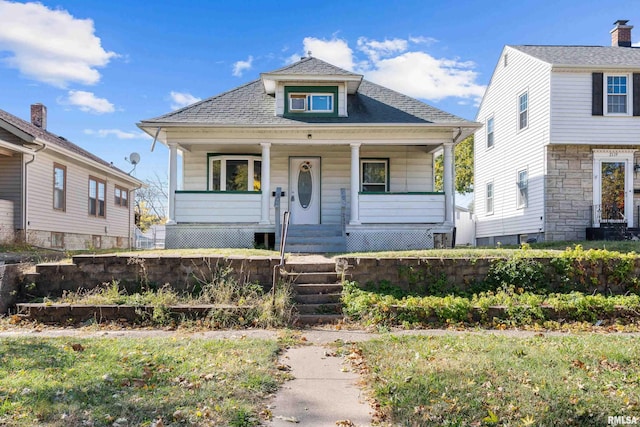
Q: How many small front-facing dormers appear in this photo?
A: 1